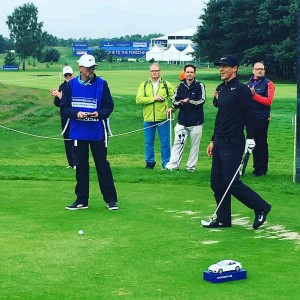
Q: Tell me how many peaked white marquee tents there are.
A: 3